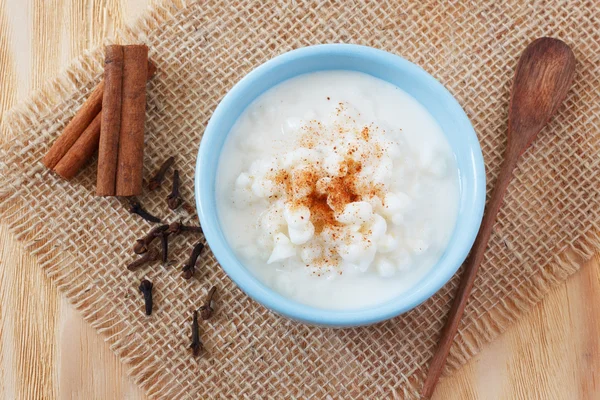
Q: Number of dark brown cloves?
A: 11